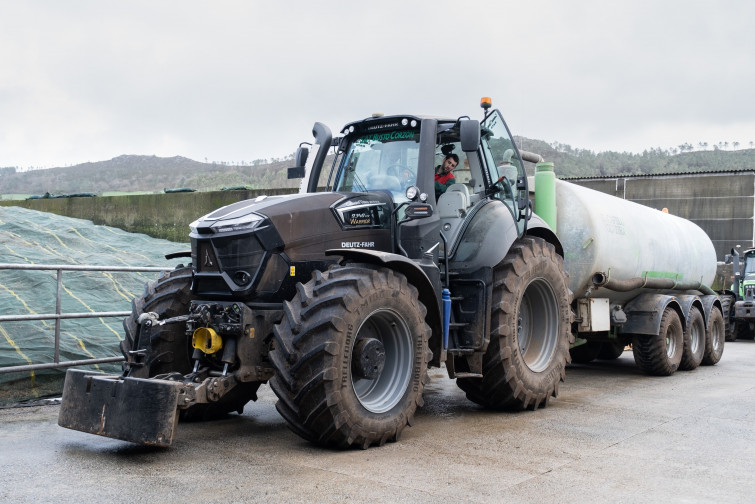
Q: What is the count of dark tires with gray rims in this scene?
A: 5